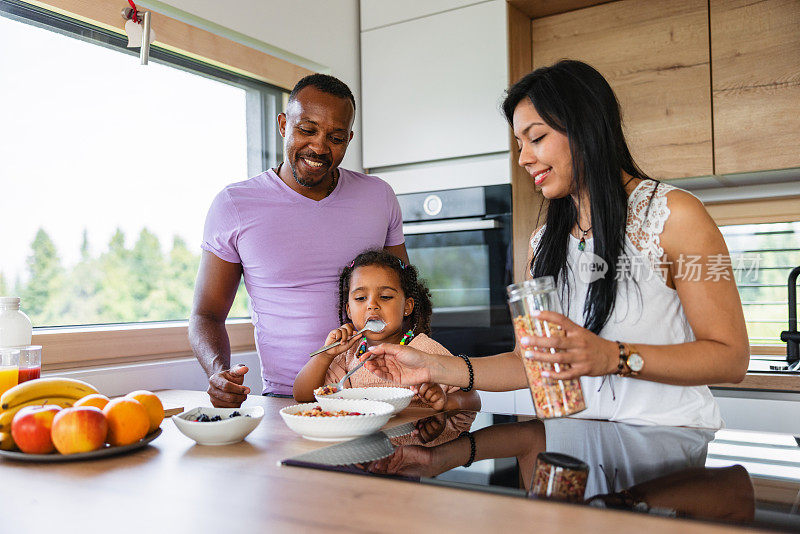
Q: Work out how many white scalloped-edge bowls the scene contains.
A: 2